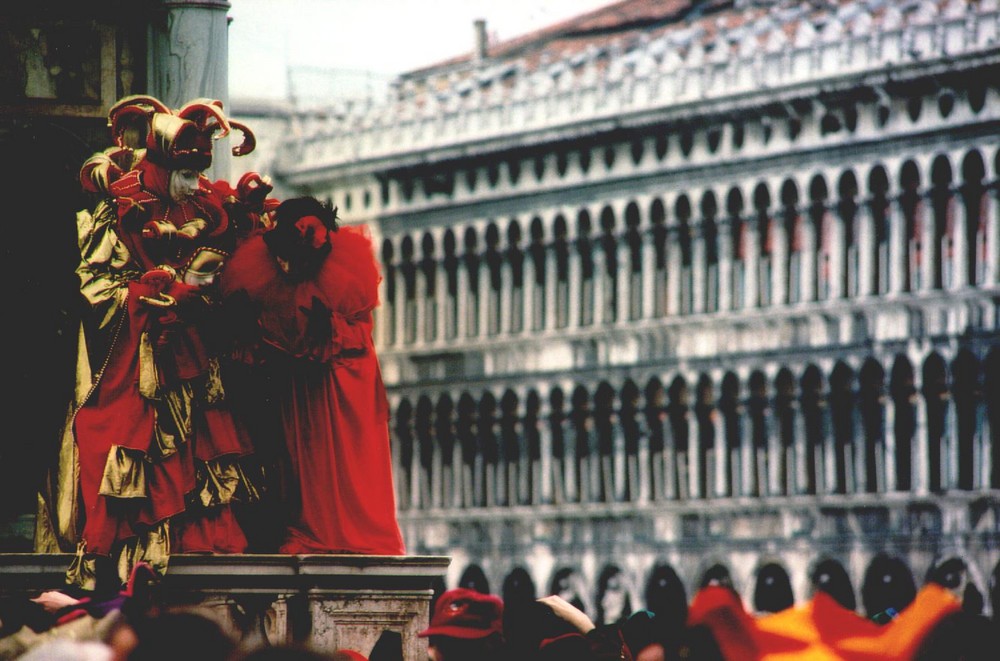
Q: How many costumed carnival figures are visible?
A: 2